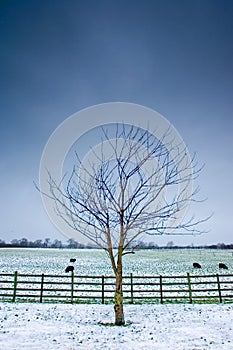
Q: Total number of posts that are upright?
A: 8